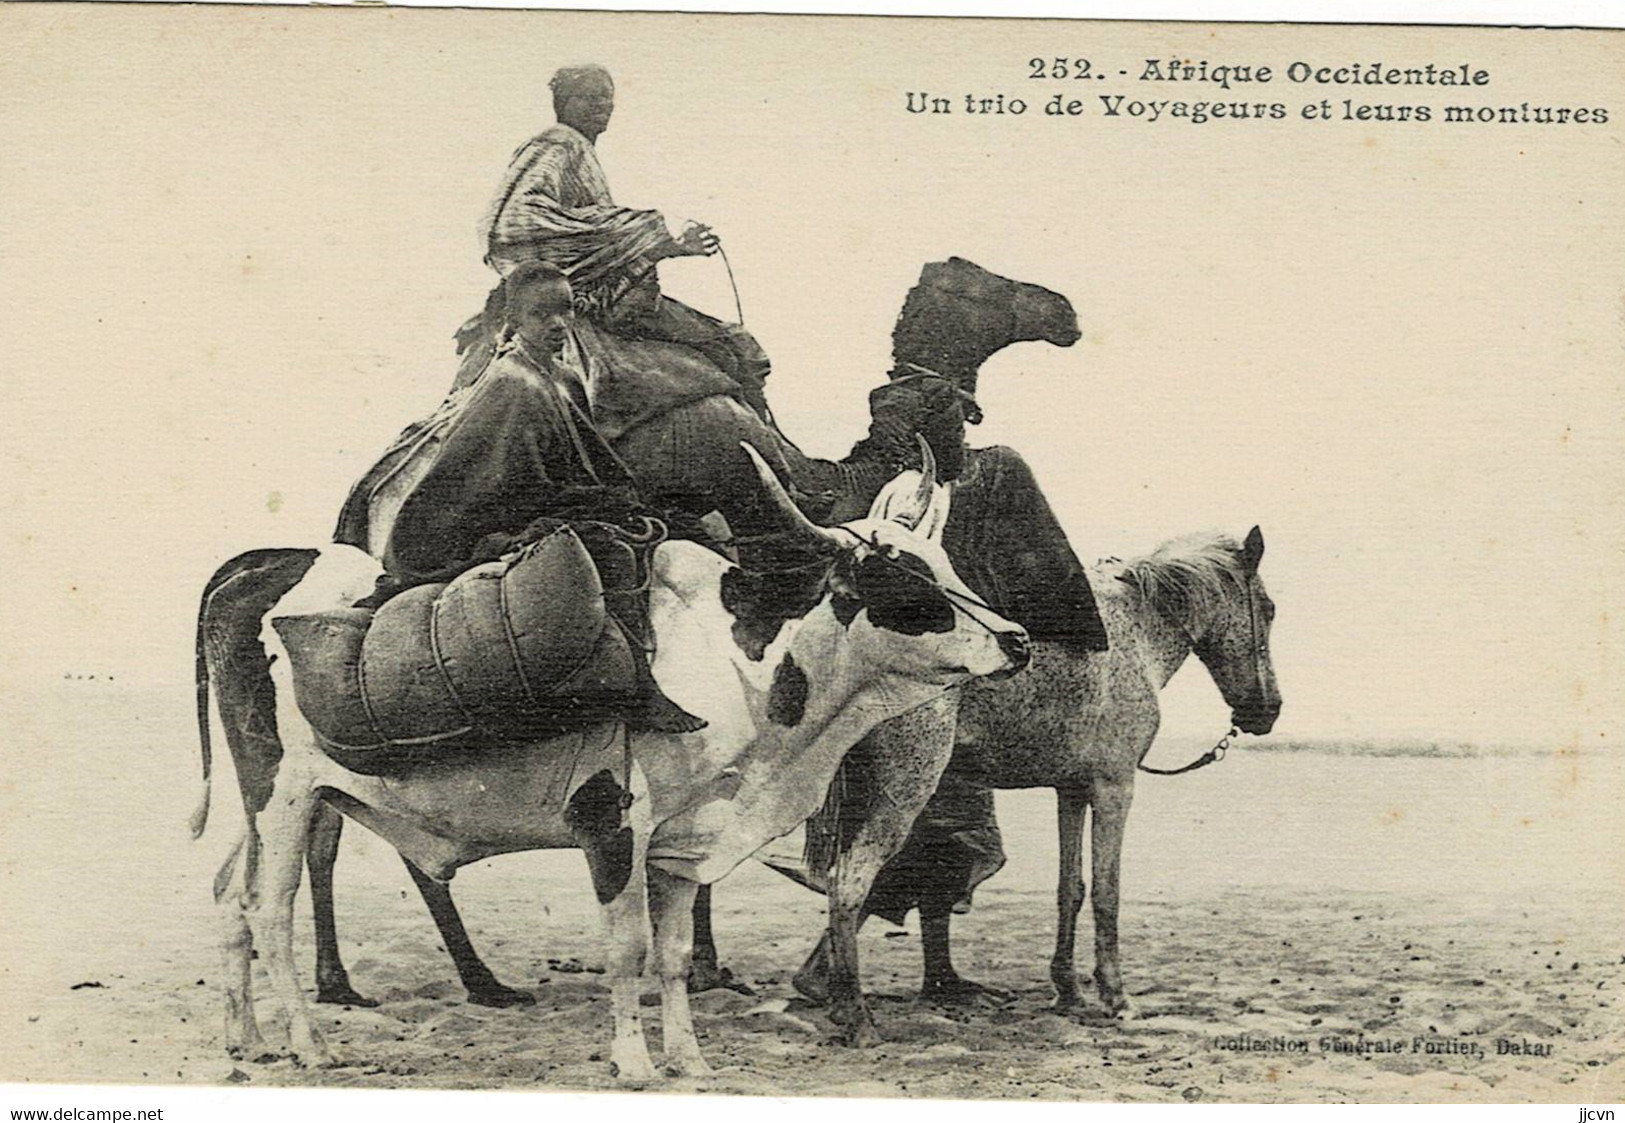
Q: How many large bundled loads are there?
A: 1